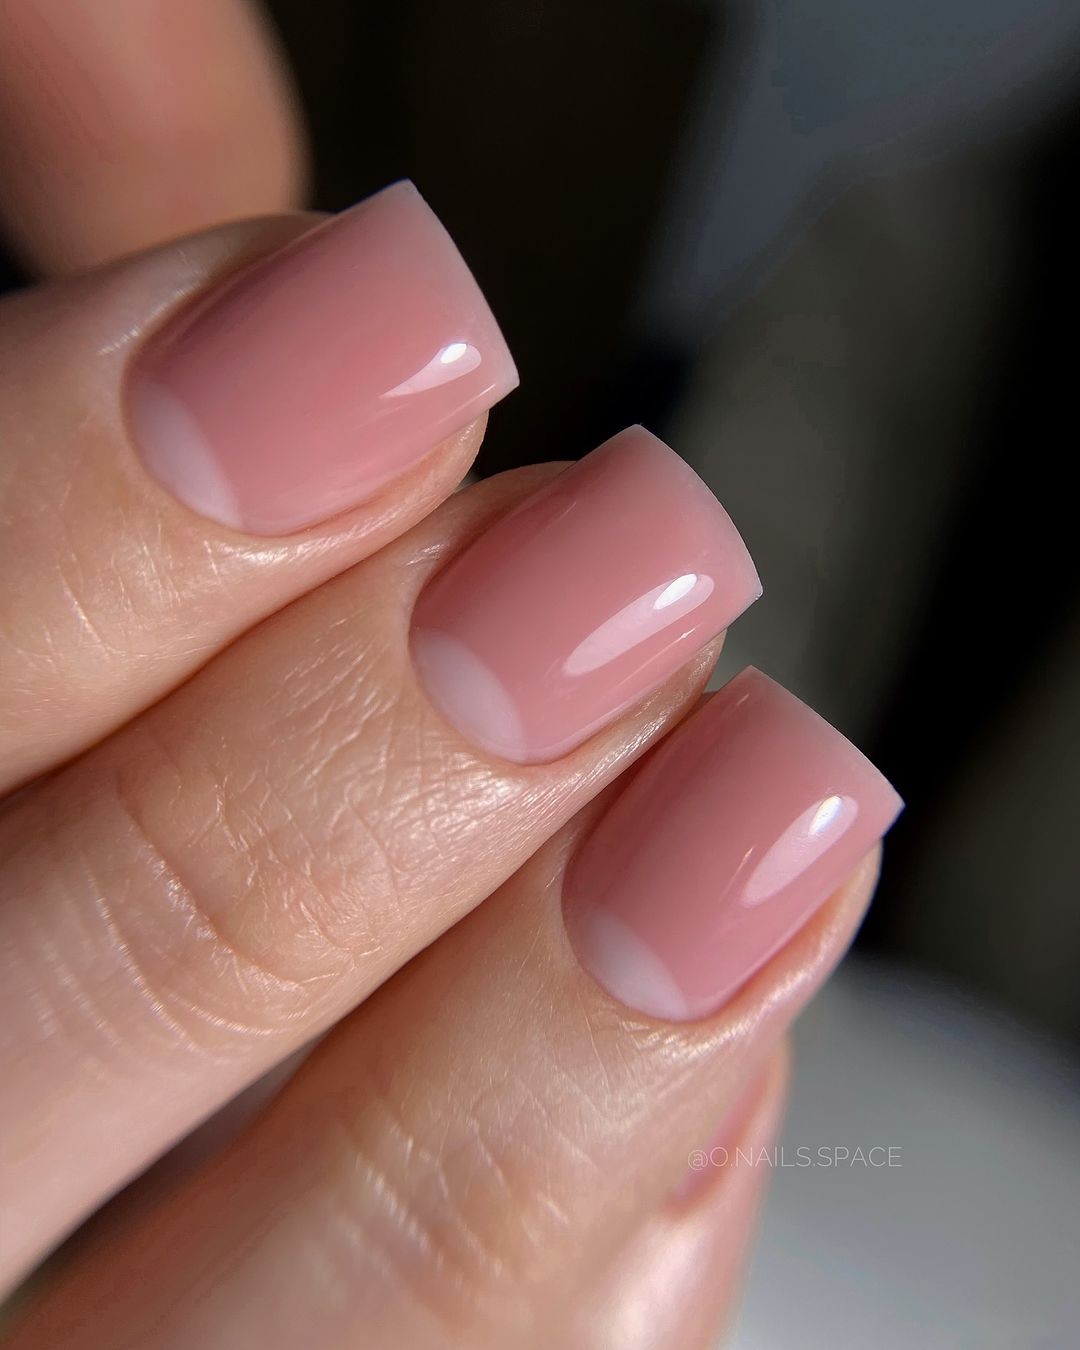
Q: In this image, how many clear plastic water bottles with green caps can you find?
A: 0